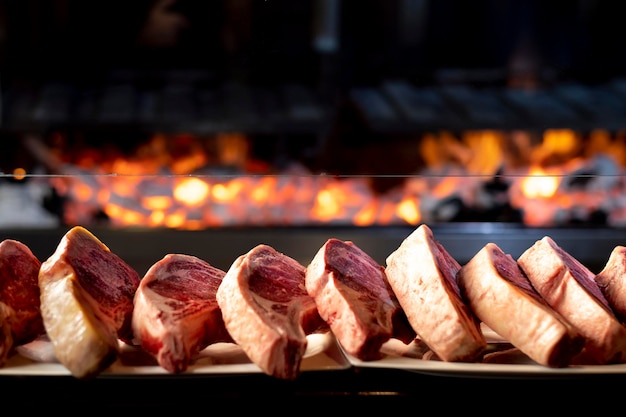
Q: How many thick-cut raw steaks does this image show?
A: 9